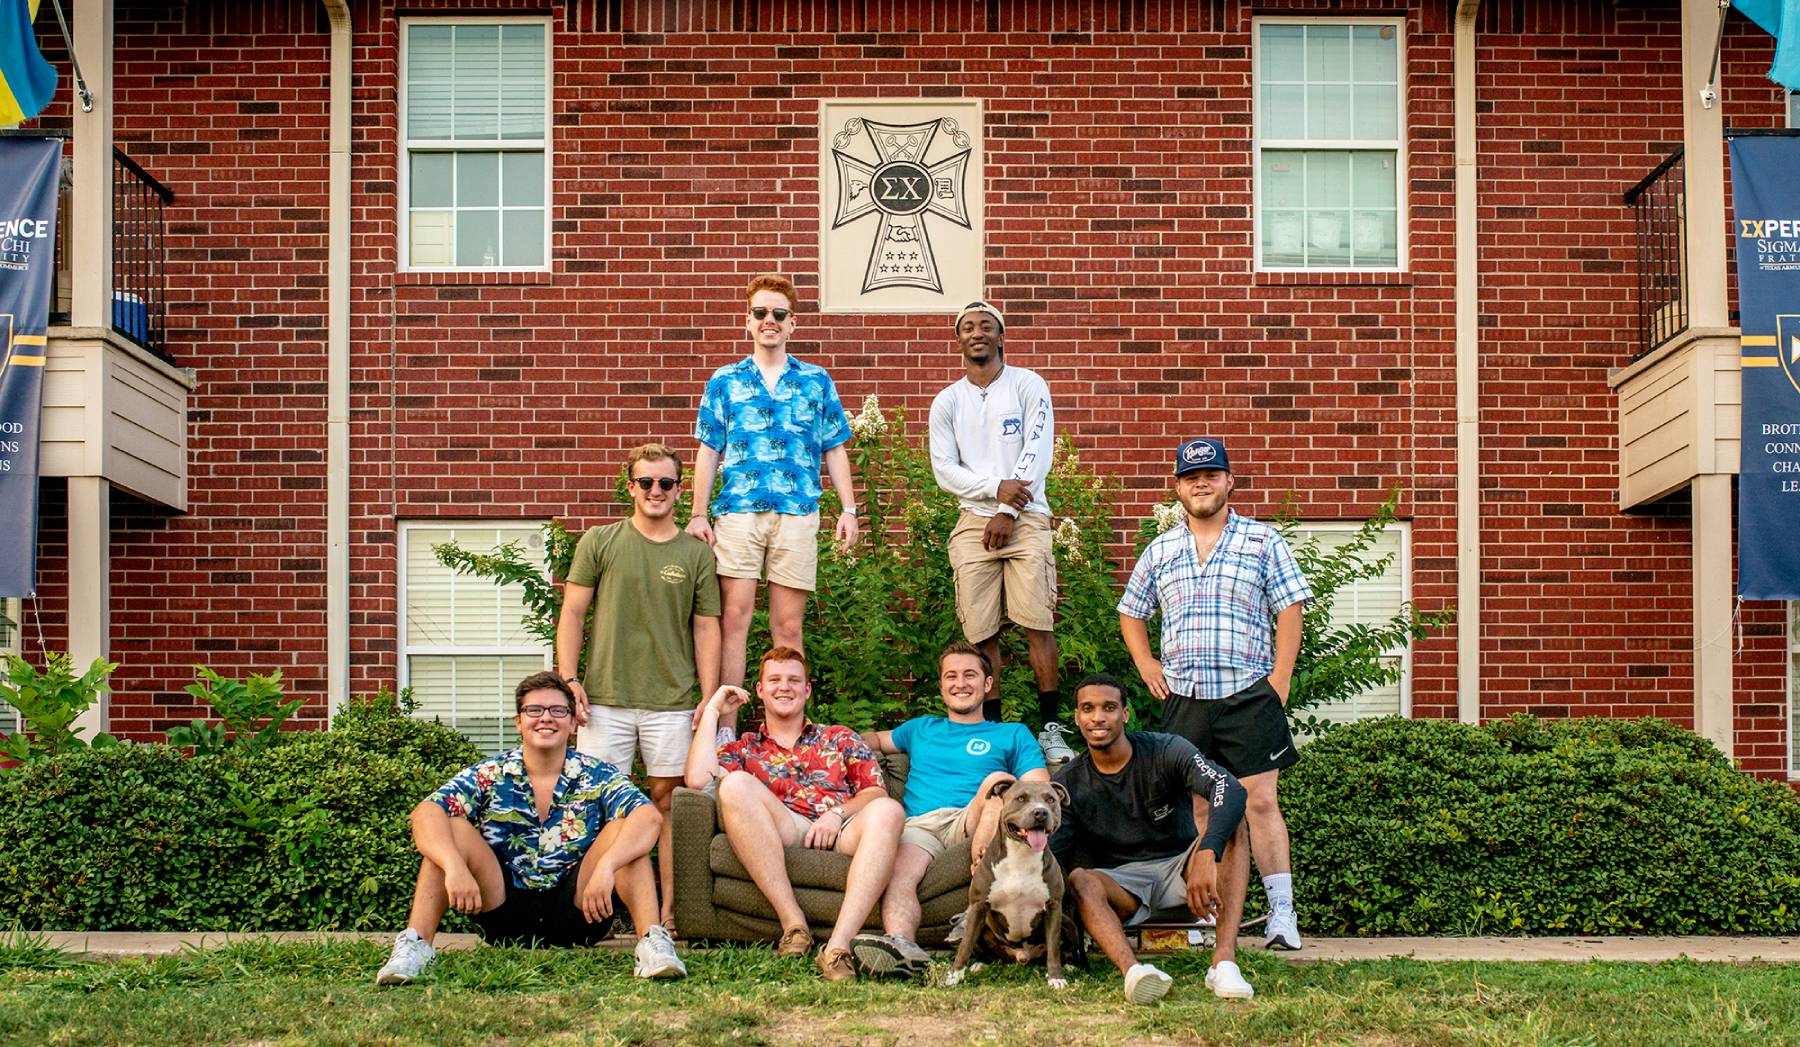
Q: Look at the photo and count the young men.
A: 8